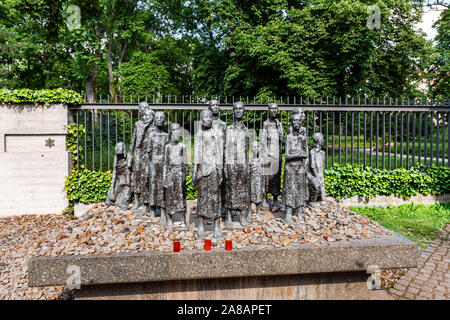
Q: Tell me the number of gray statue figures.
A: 13